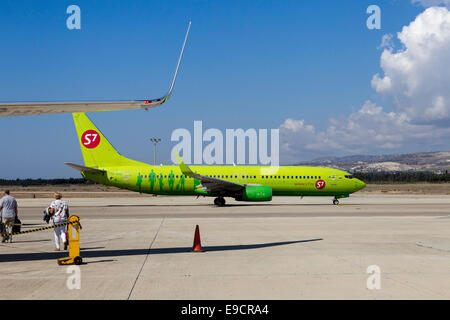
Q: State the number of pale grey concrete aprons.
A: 1